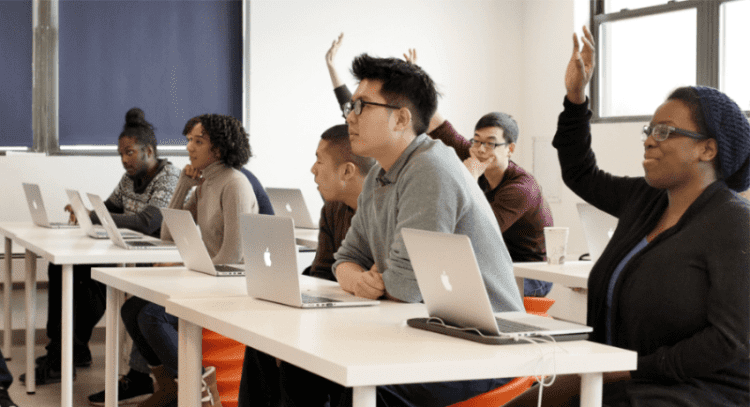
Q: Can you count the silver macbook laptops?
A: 8